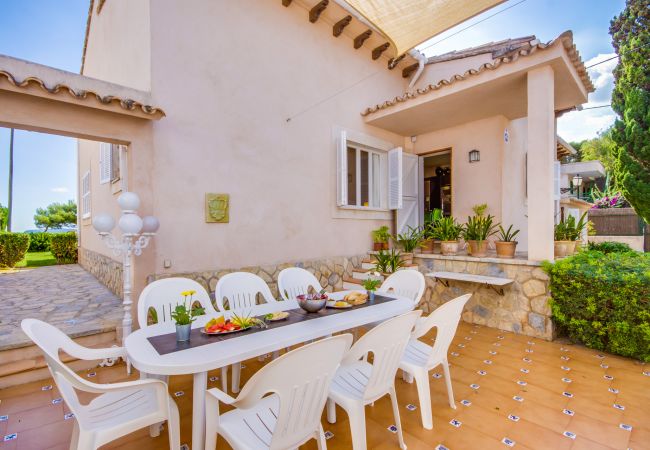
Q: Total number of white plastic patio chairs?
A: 8